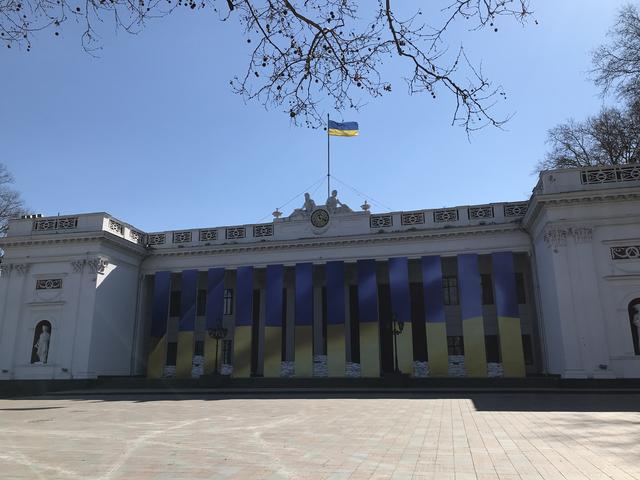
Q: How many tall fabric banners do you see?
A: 12